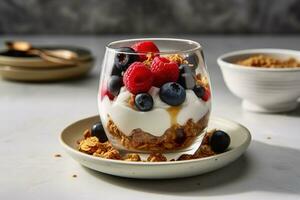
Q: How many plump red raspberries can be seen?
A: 3